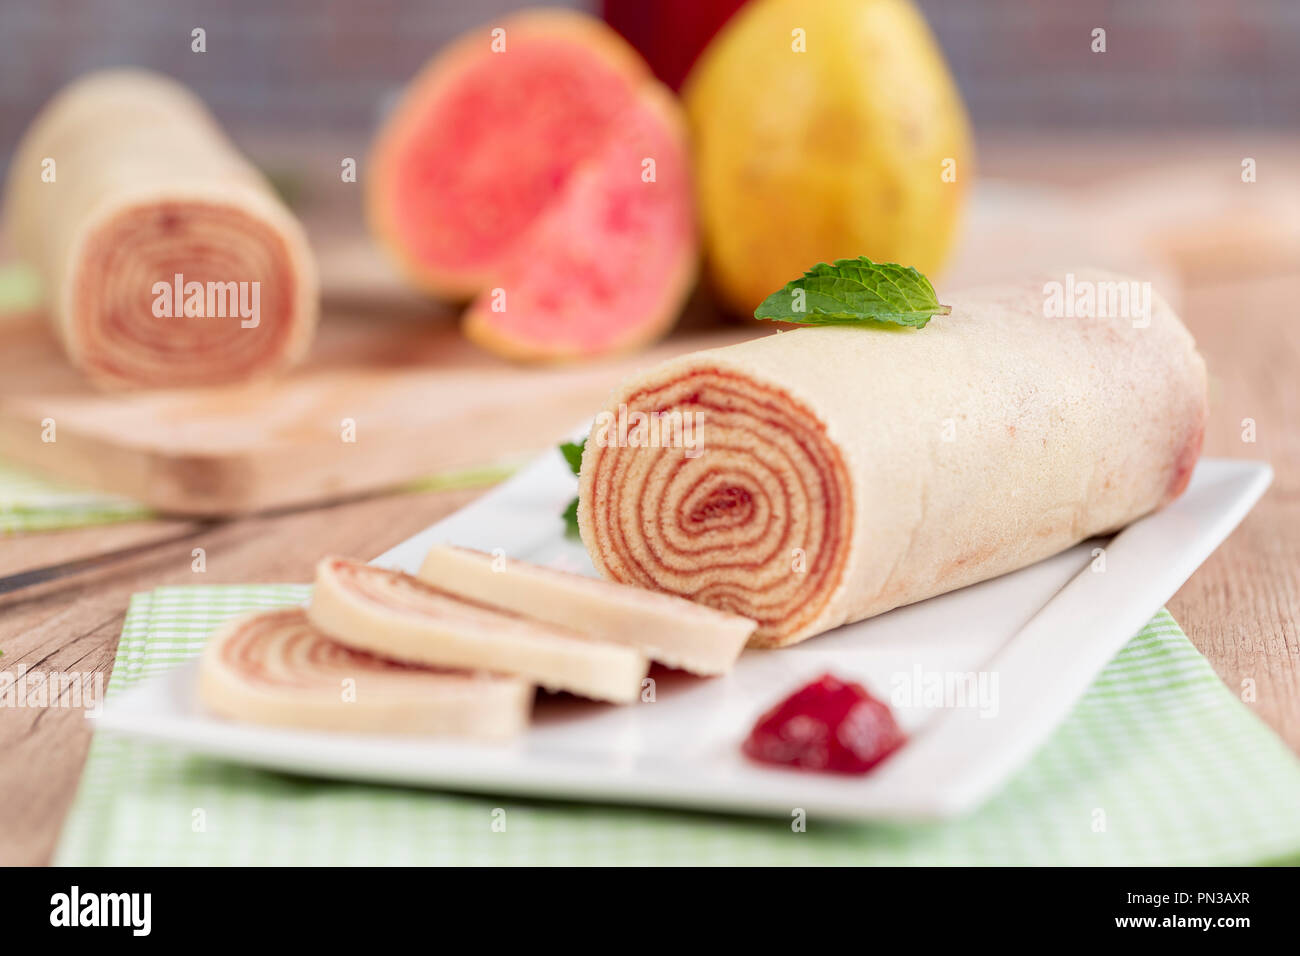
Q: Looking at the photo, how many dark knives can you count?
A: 0